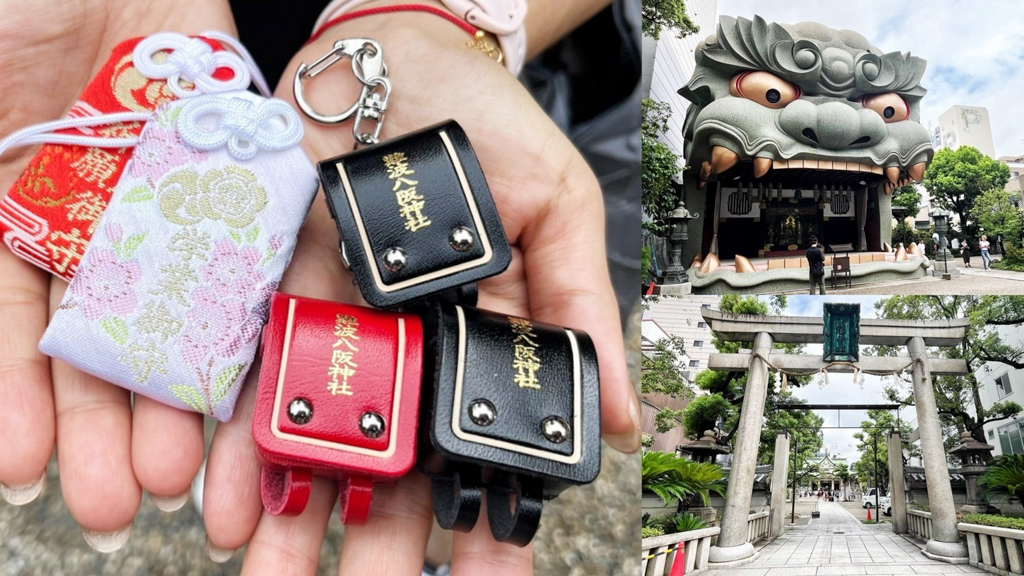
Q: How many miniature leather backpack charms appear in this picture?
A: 3